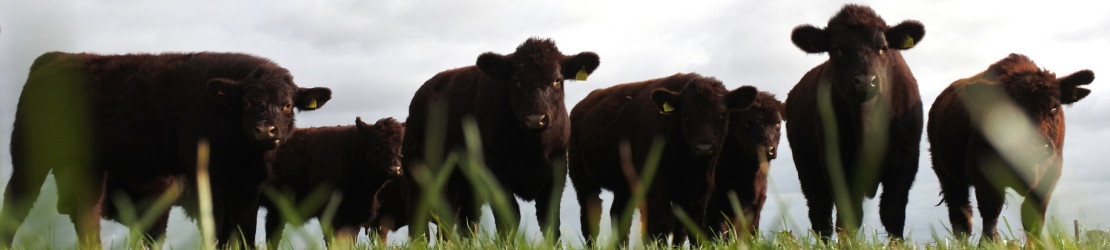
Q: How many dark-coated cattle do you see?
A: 7